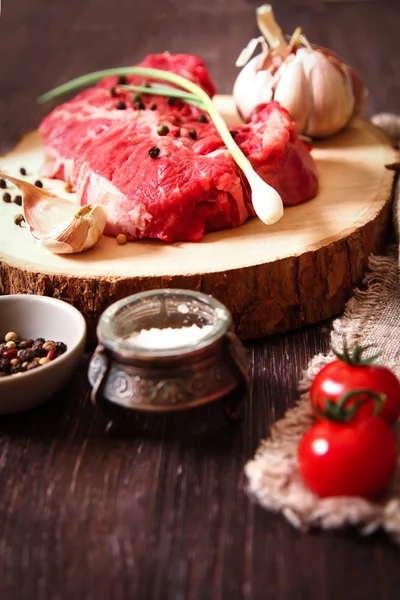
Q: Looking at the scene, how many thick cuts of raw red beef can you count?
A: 1